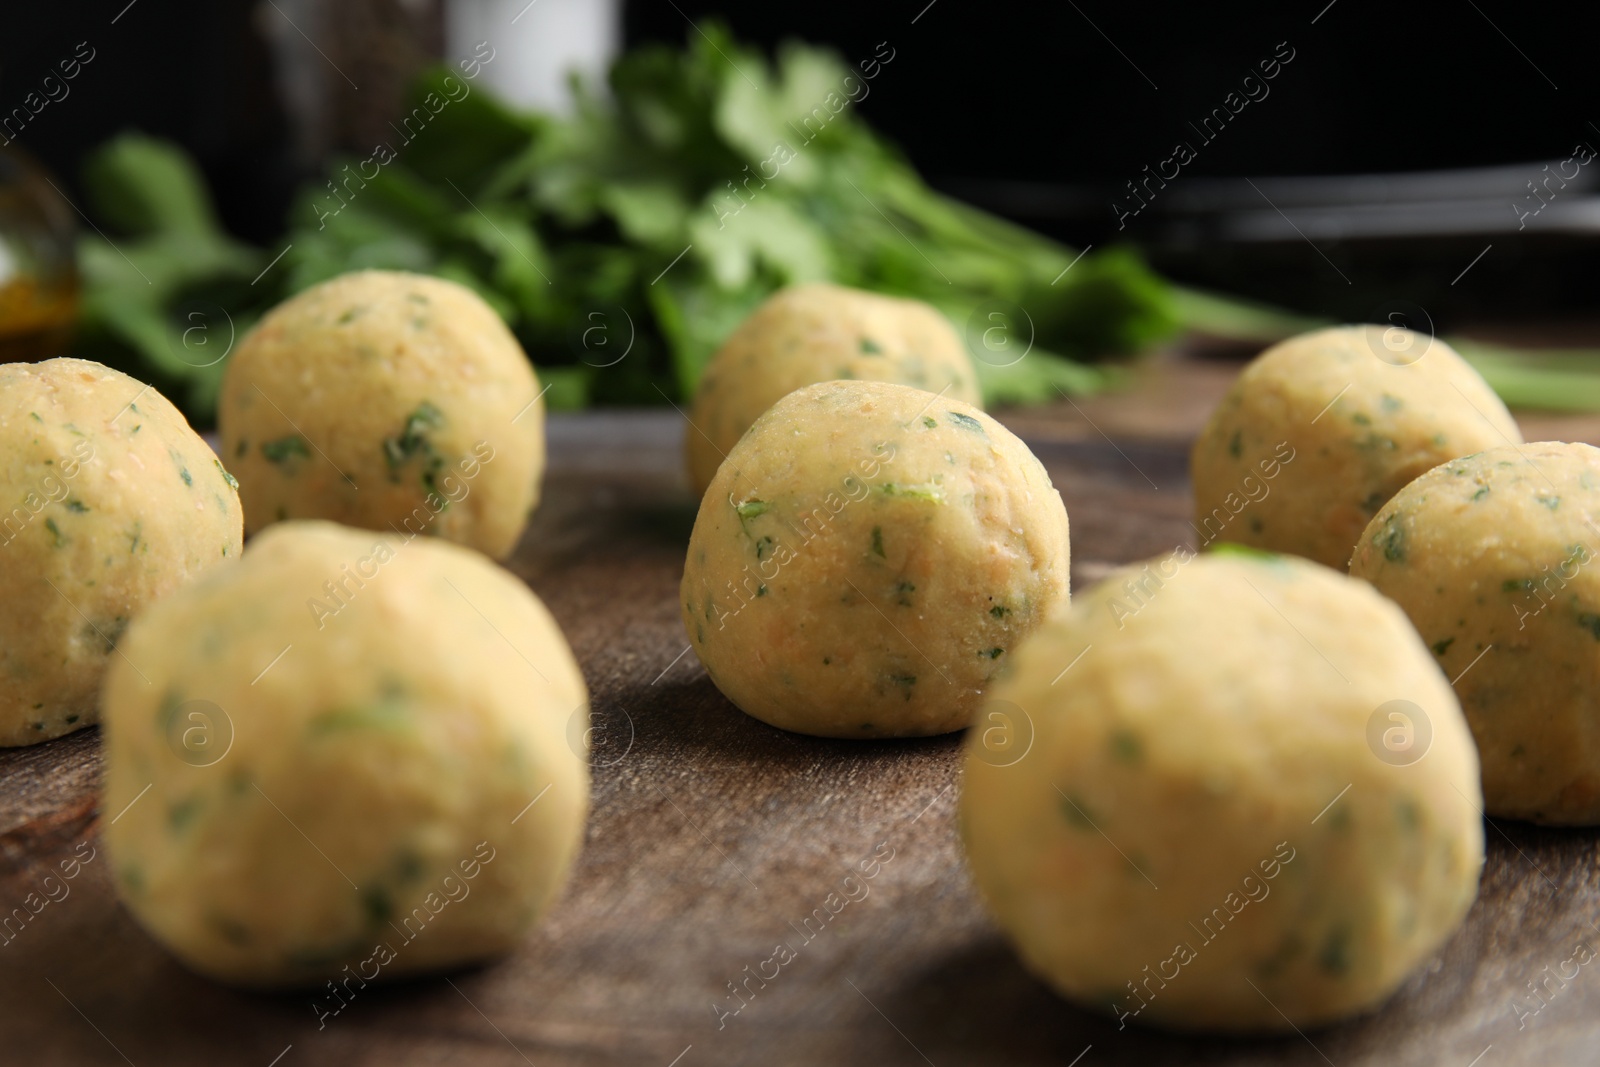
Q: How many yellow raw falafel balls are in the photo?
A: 8